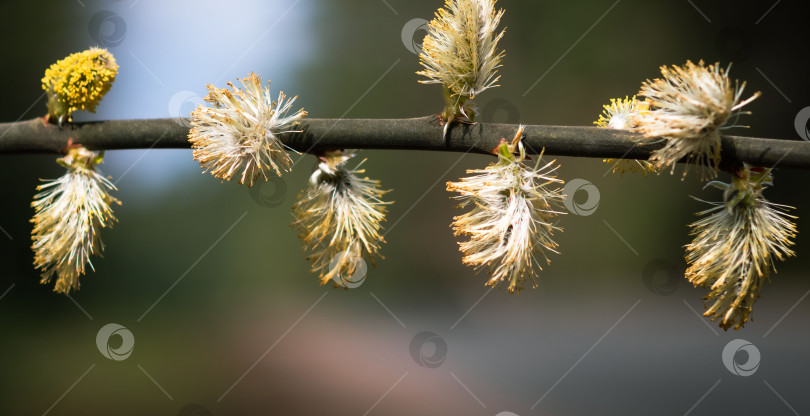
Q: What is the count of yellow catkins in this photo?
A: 2